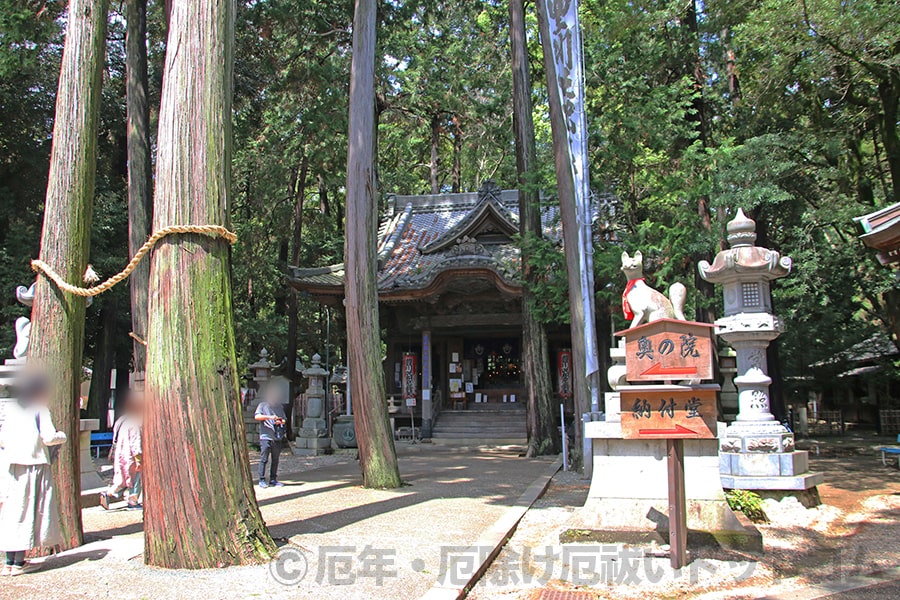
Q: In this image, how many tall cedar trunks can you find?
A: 6